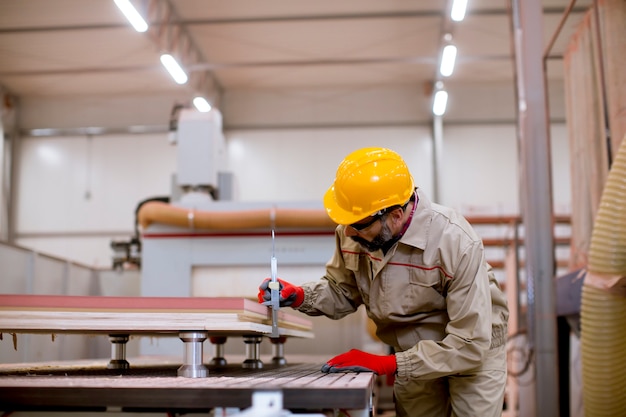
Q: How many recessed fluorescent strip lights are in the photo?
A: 6